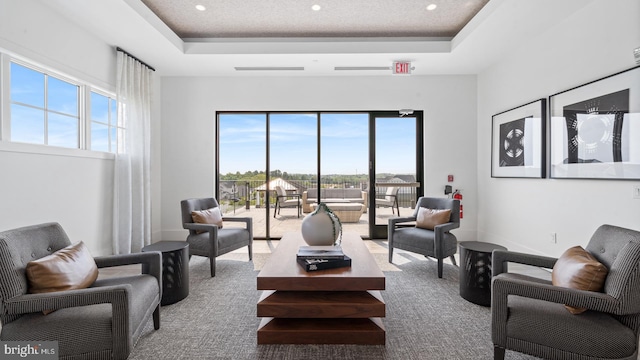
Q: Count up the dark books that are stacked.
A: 2